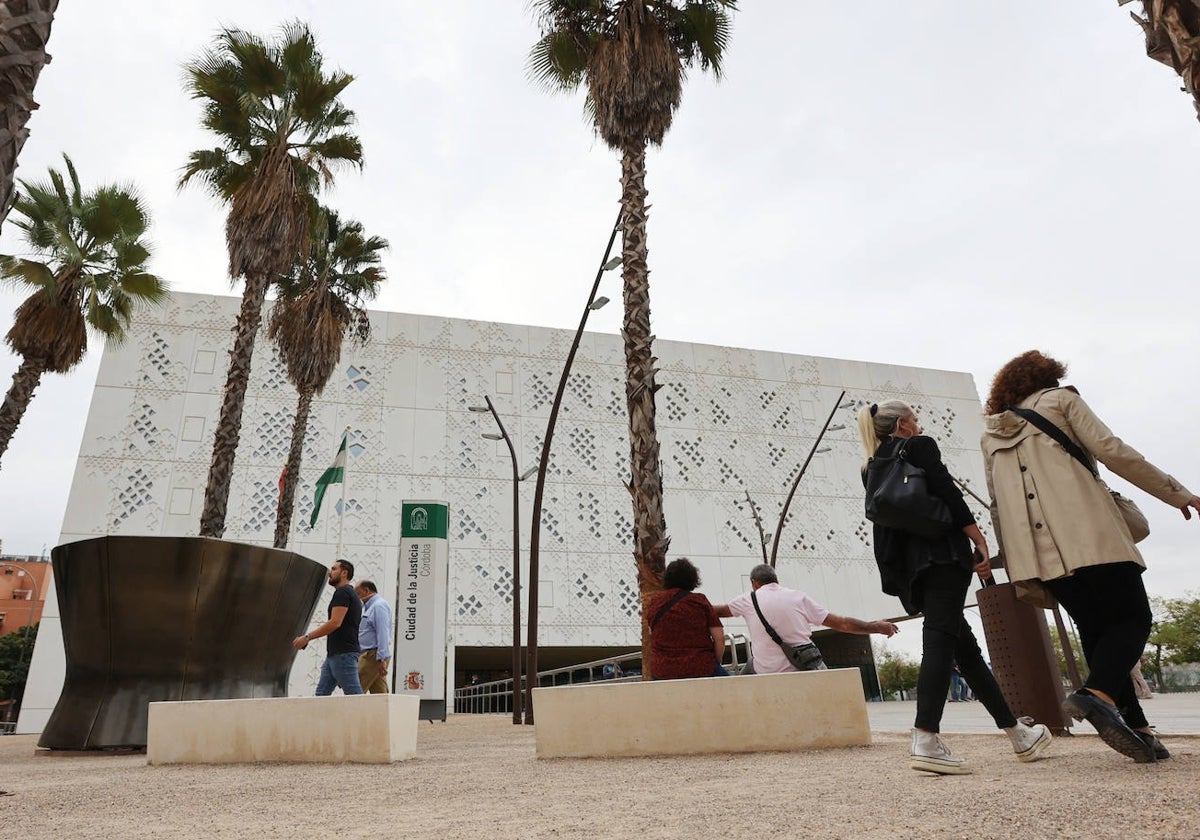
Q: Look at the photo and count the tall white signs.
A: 1